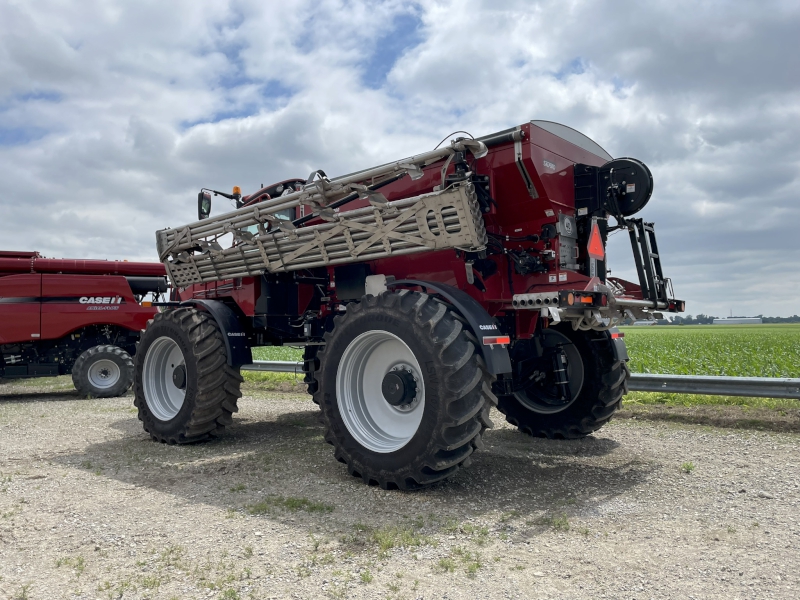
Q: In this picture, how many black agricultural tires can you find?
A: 5